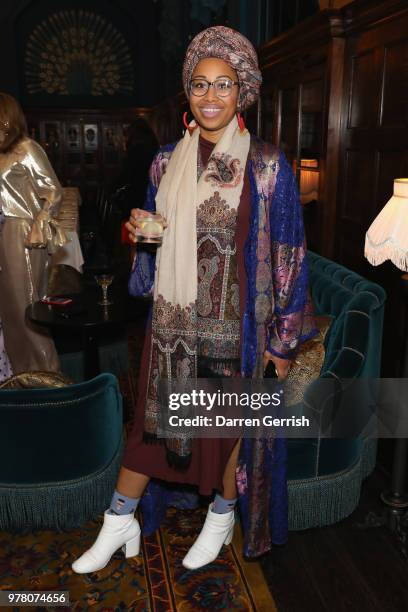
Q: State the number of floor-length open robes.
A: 1